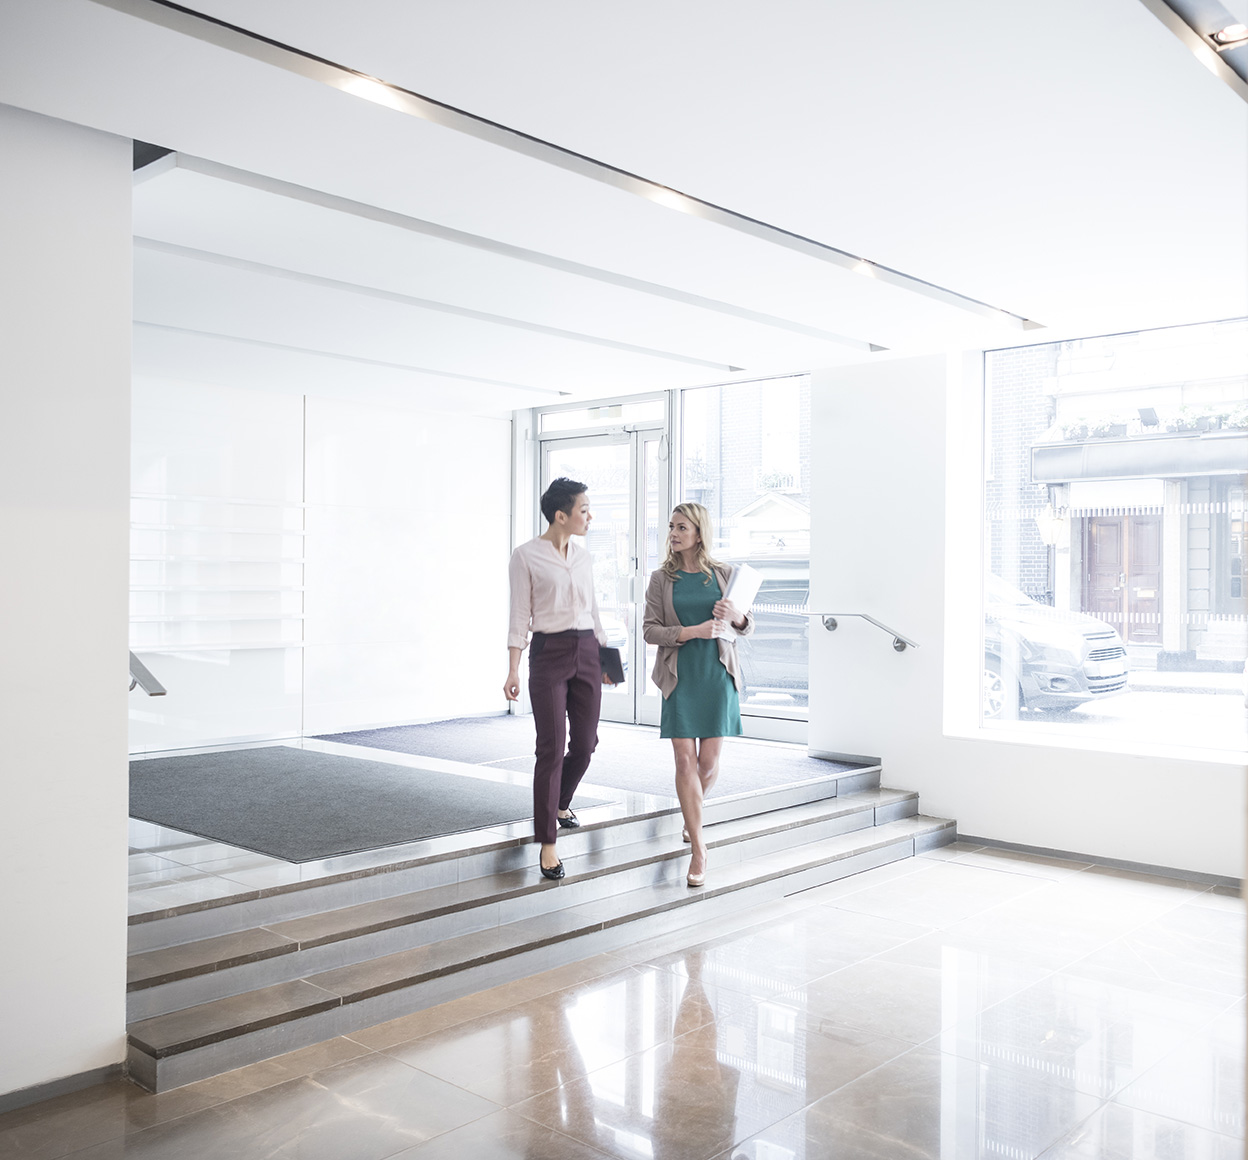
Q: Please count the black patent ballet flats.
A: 2